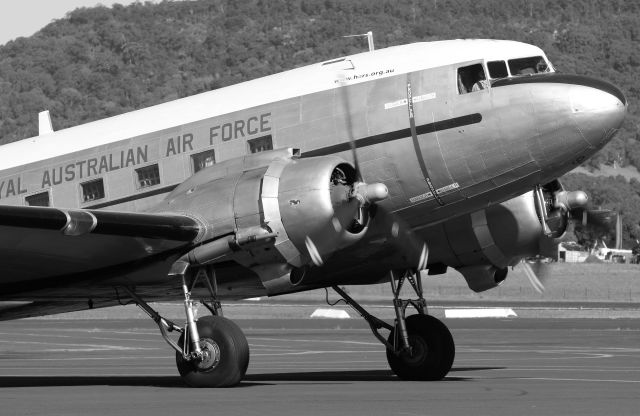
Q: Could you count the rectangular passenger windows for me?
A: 5